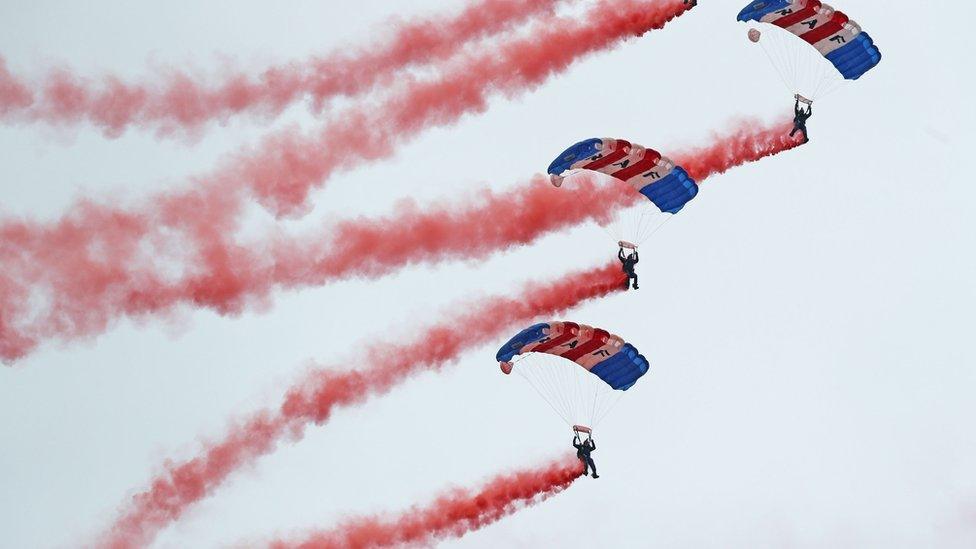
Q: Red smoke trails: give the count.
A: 5